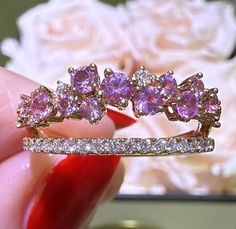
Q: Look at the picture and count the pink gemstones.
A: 11